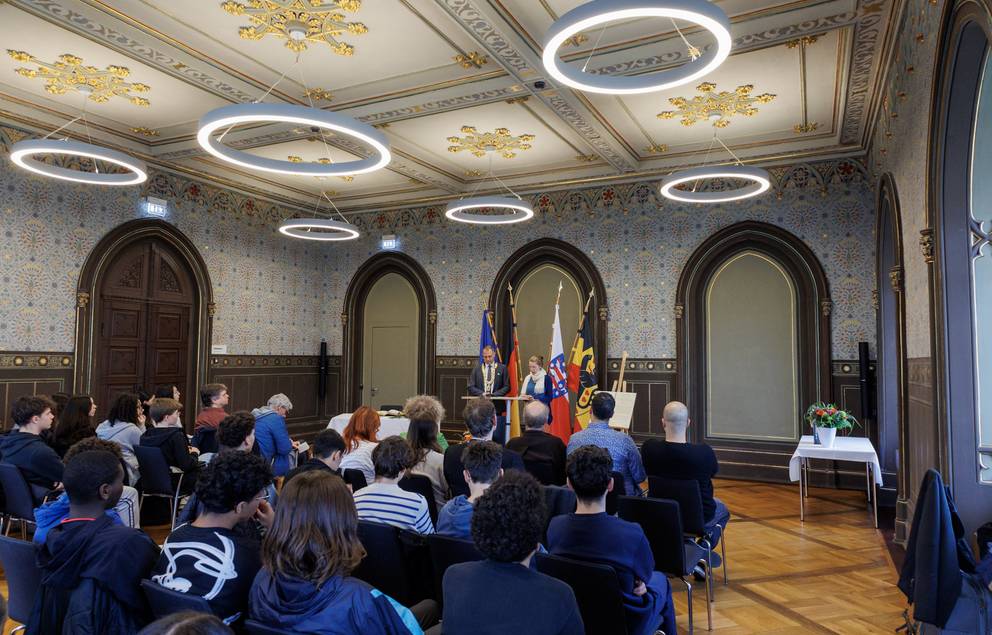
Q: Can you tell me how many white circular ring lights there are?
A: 6